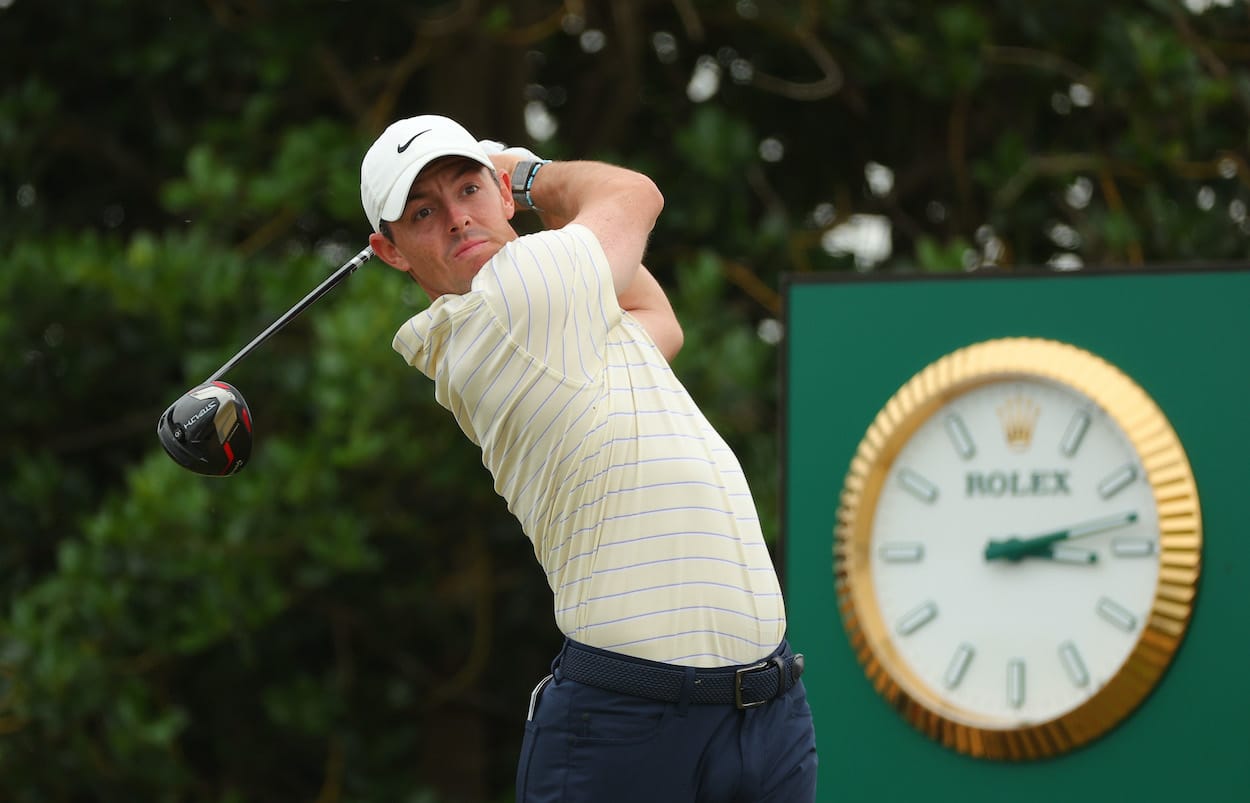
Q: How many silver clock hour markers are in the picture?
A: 11